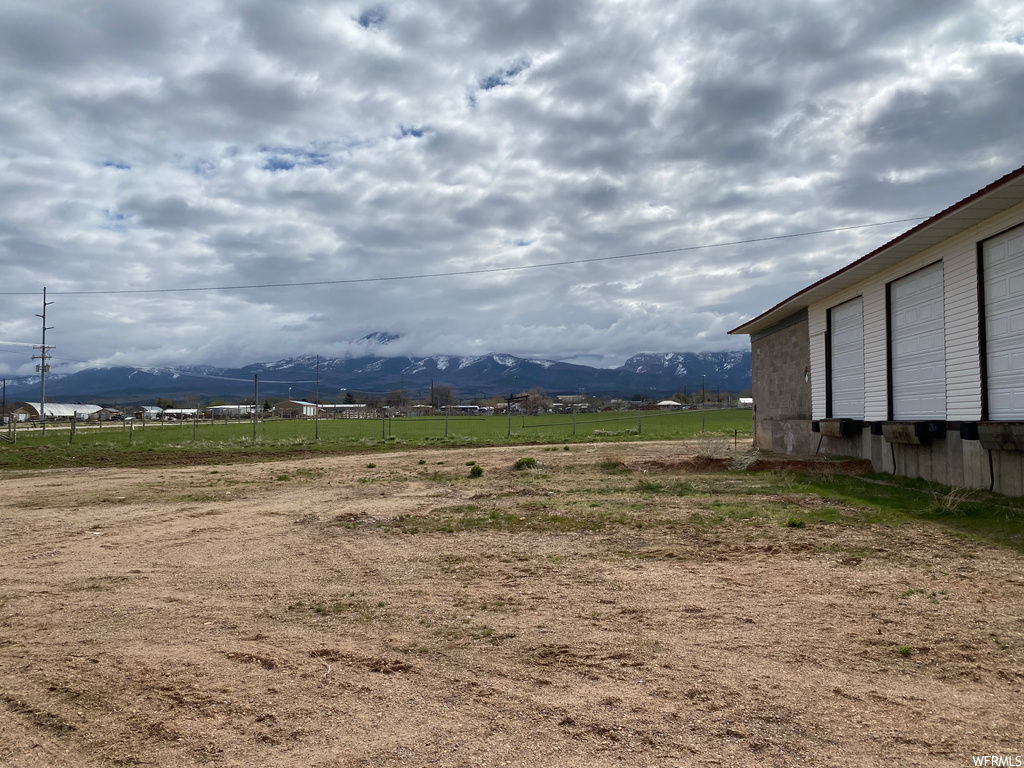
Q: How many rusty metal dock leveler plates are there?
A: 3